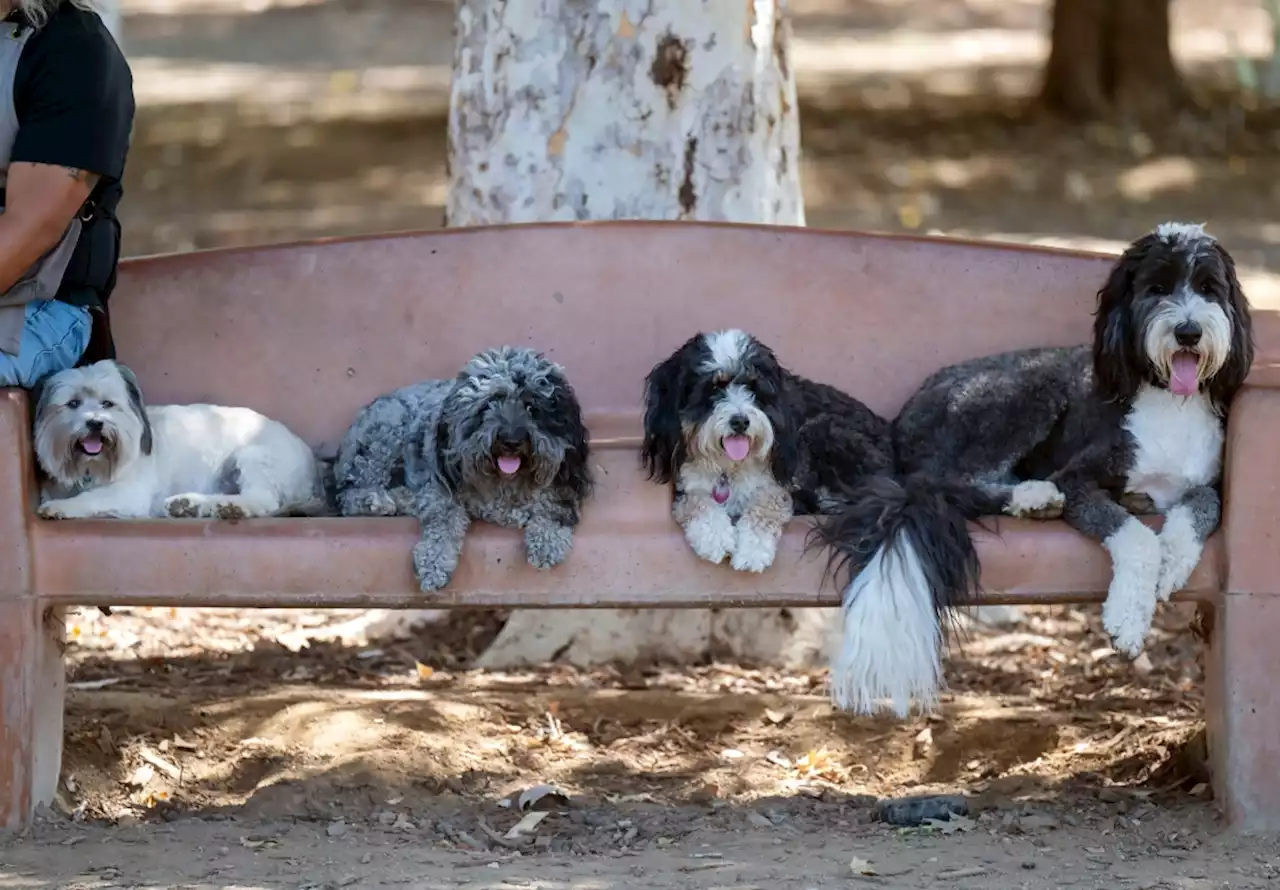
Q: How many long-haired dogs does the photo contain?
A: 4